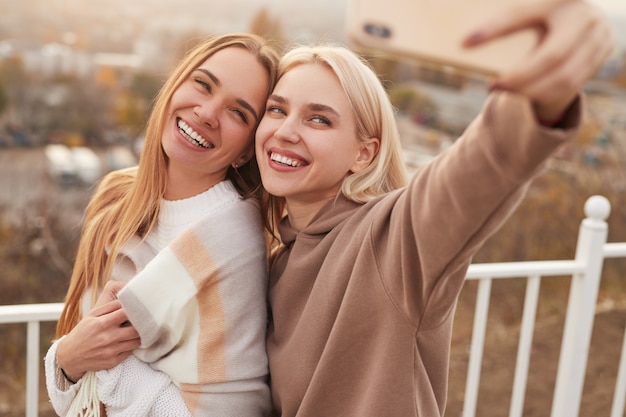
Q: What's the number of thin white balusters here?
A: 4